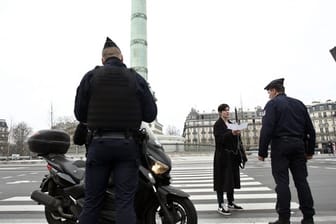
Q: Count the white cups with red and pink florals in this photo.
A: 0